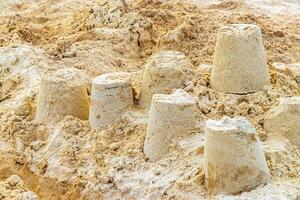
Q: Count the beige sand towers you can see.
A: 7